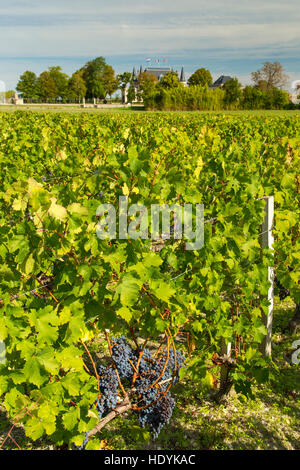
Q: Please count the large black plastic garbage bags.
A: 0